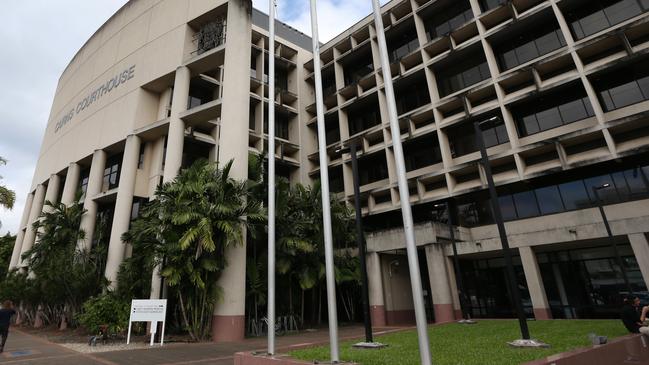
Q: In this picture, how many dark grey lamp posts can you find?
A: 4